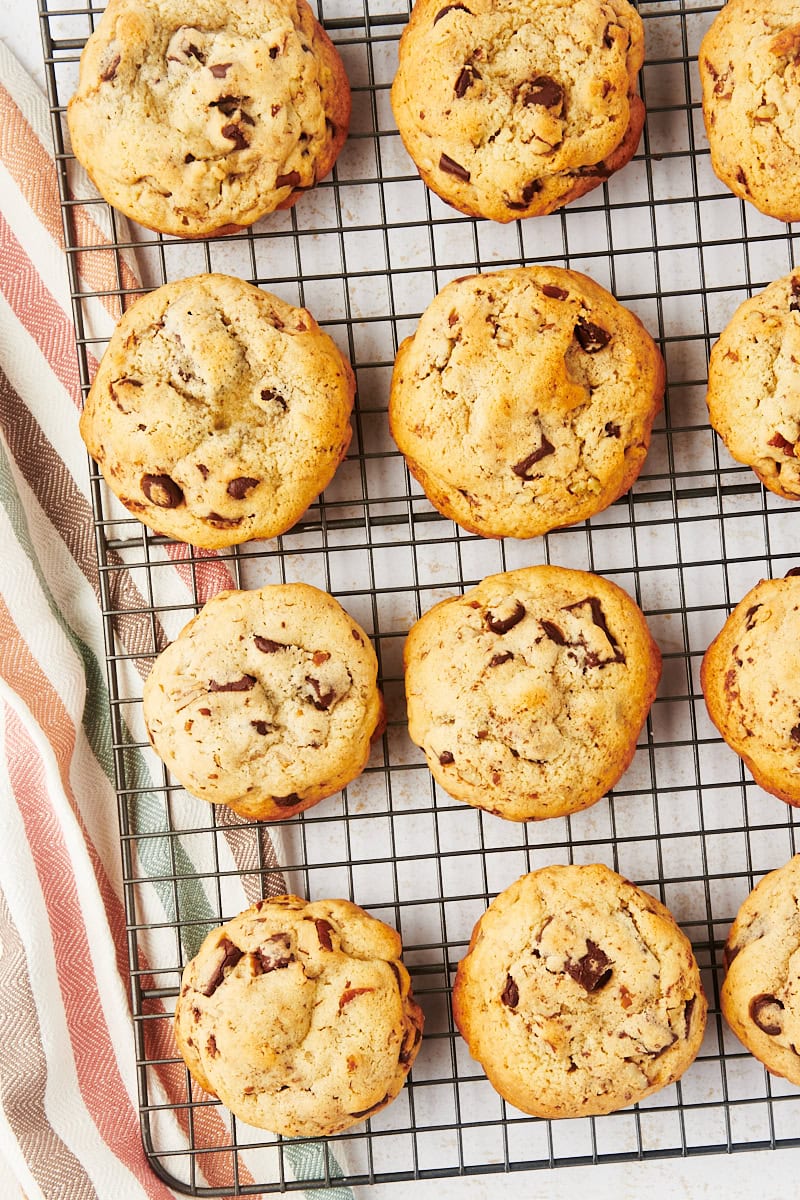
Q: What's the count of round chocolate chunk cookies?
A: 12